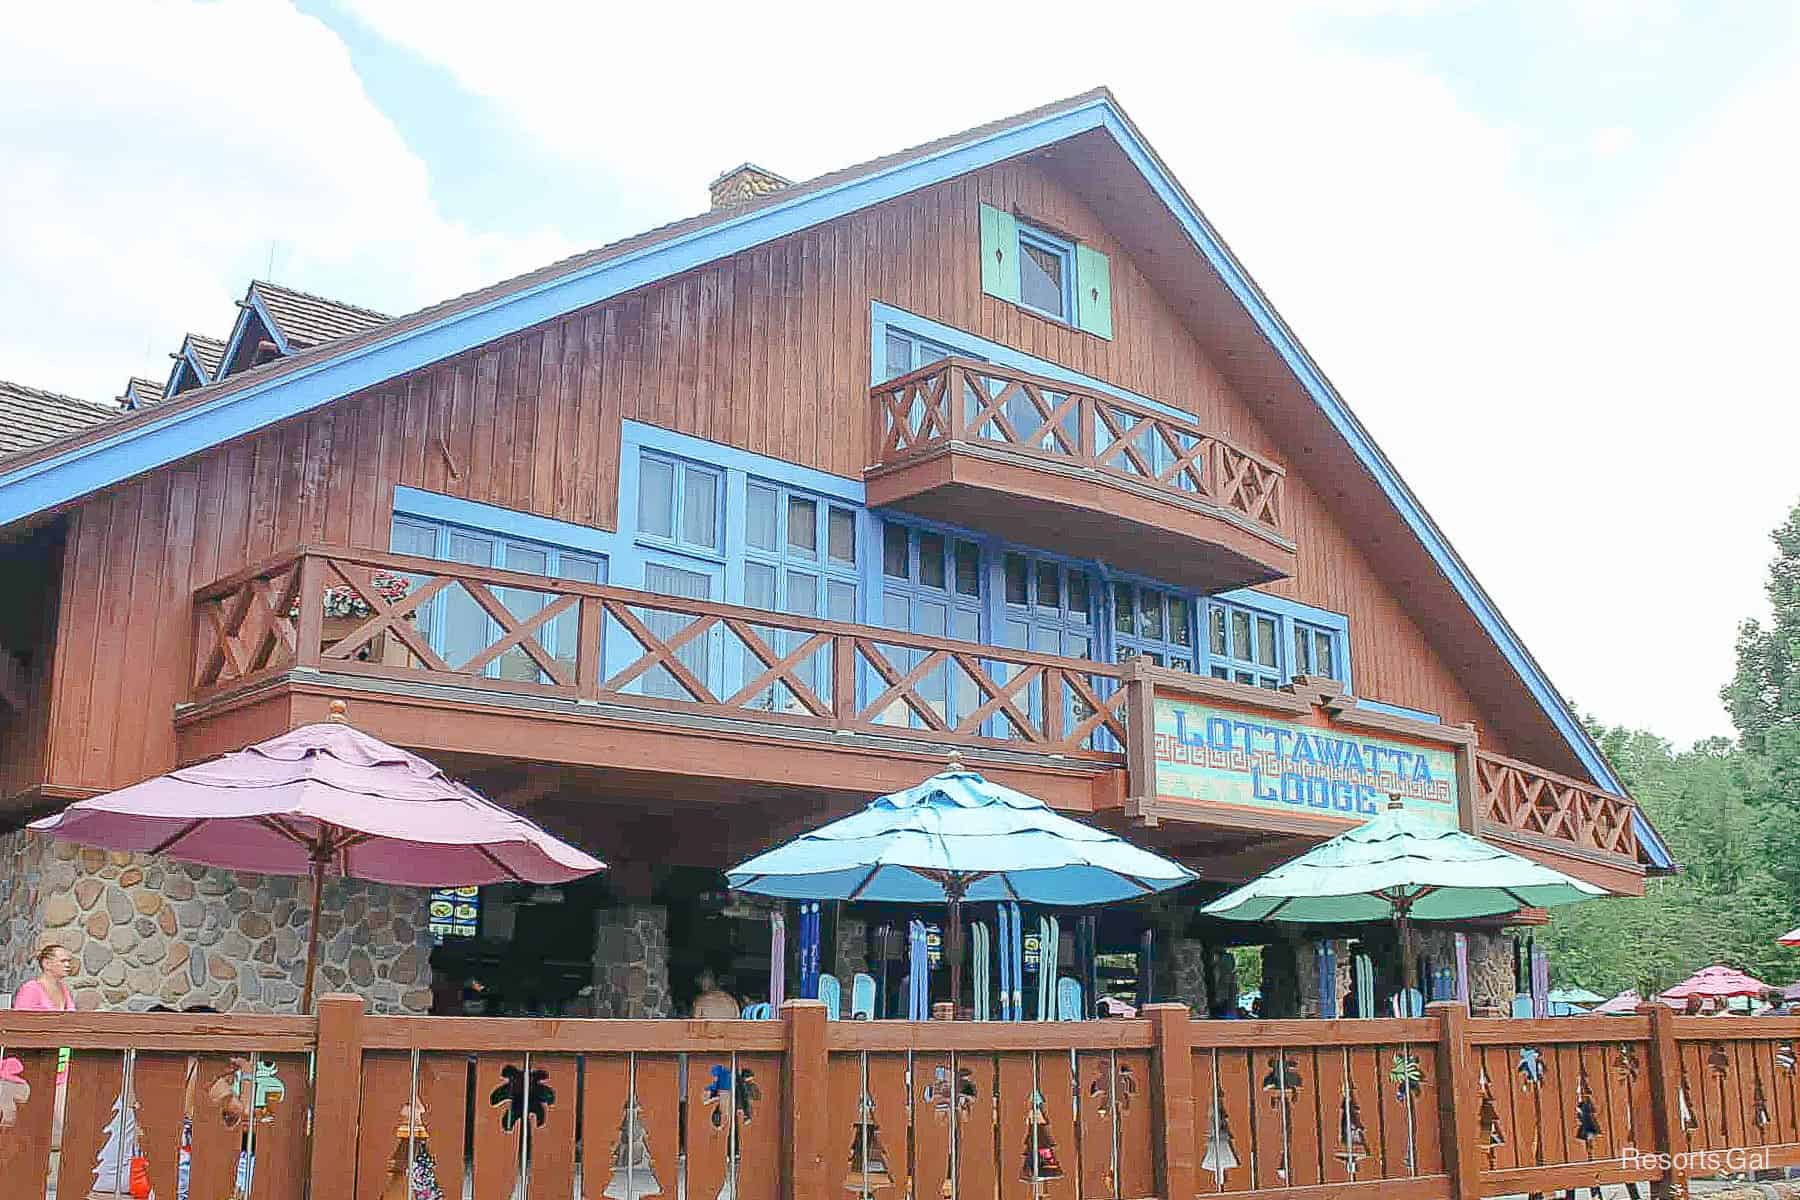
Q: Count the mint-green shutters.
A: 2